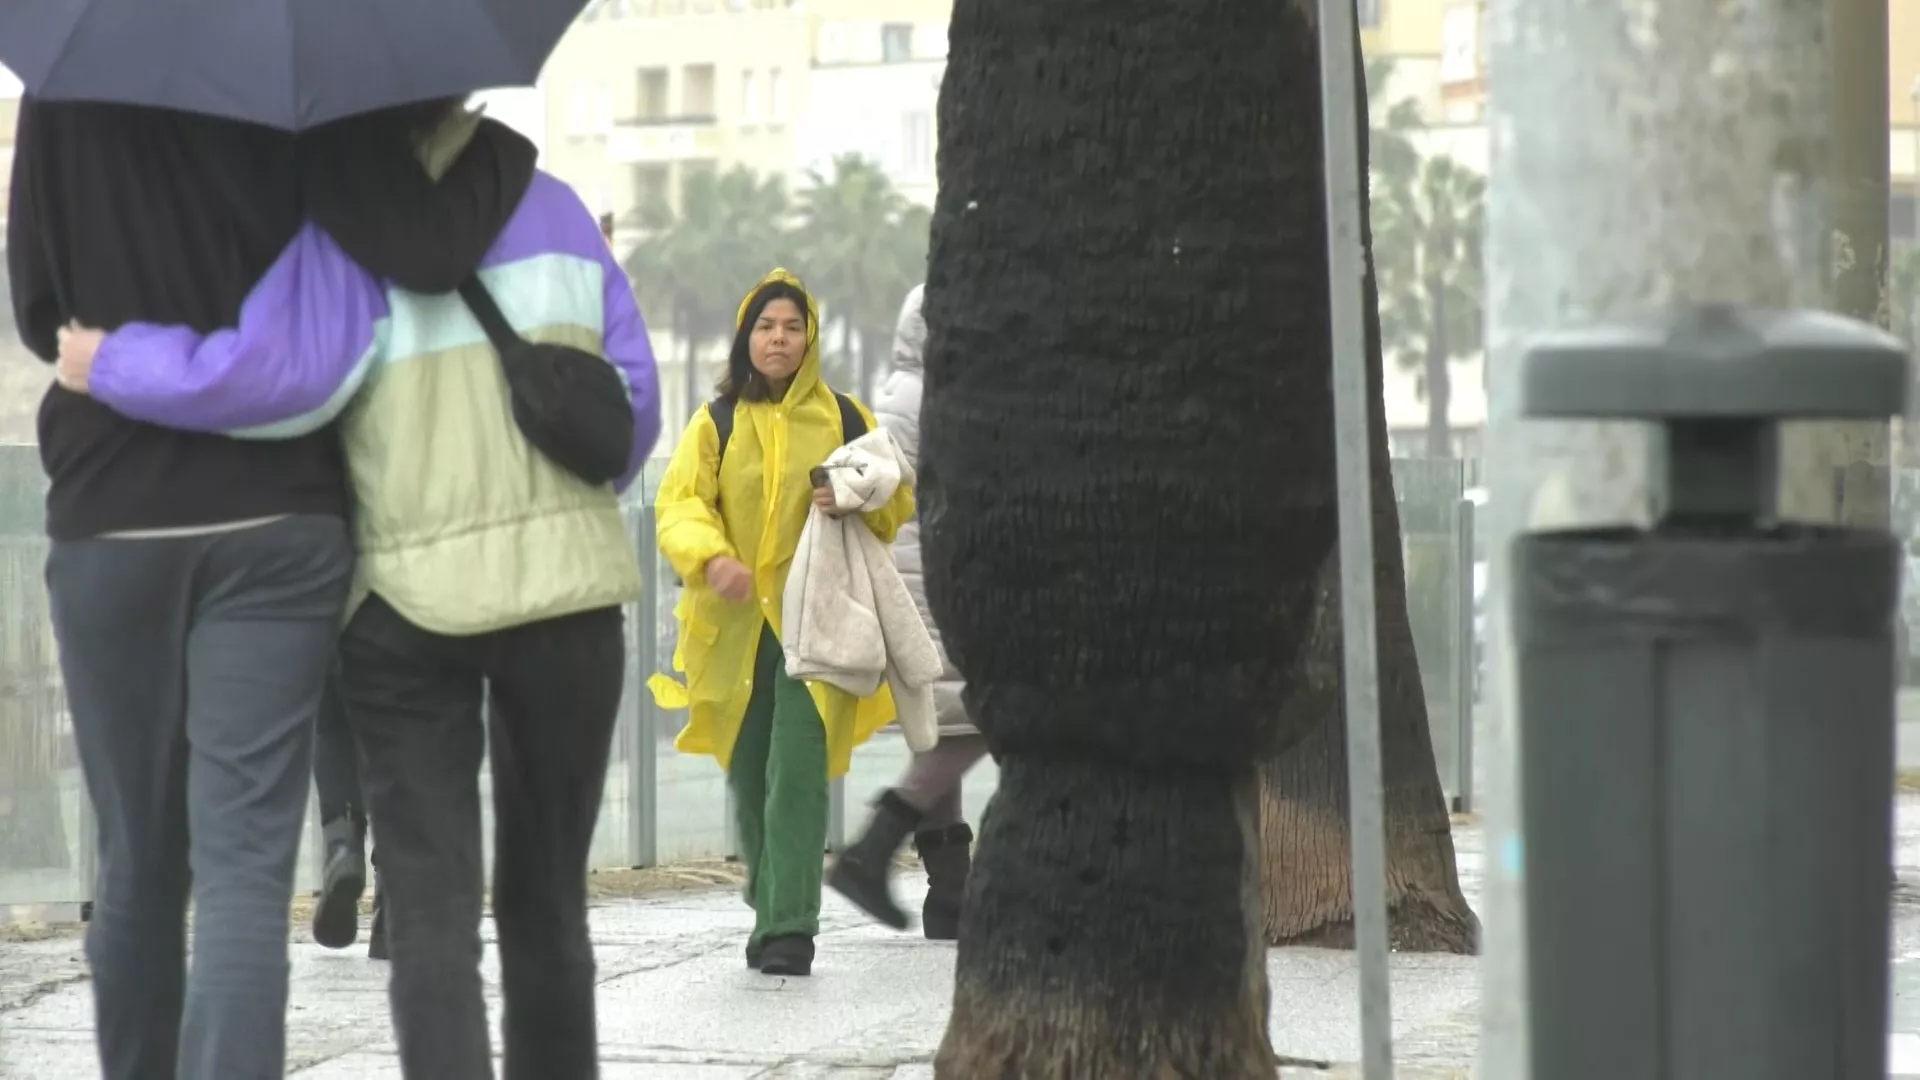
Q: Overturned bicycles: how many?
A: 0